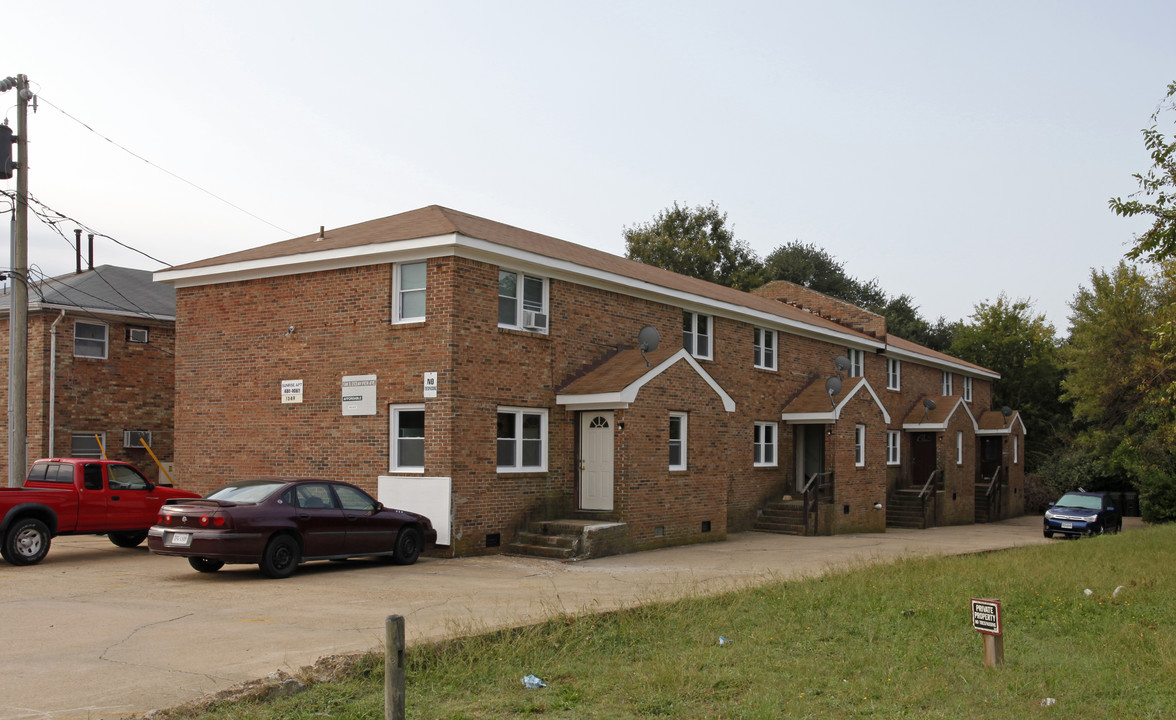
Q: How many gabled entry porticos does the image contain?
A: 4